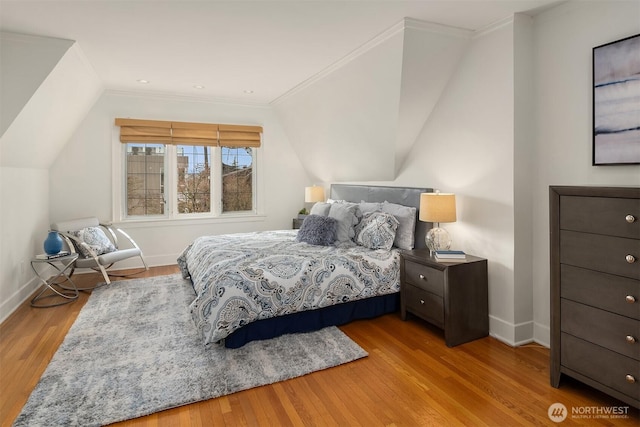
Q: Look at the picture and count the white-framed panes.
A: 3